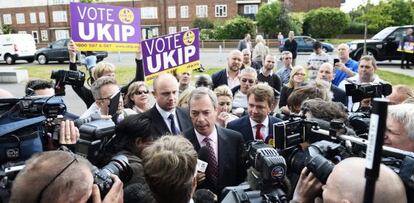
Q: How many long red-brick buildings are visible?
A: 1